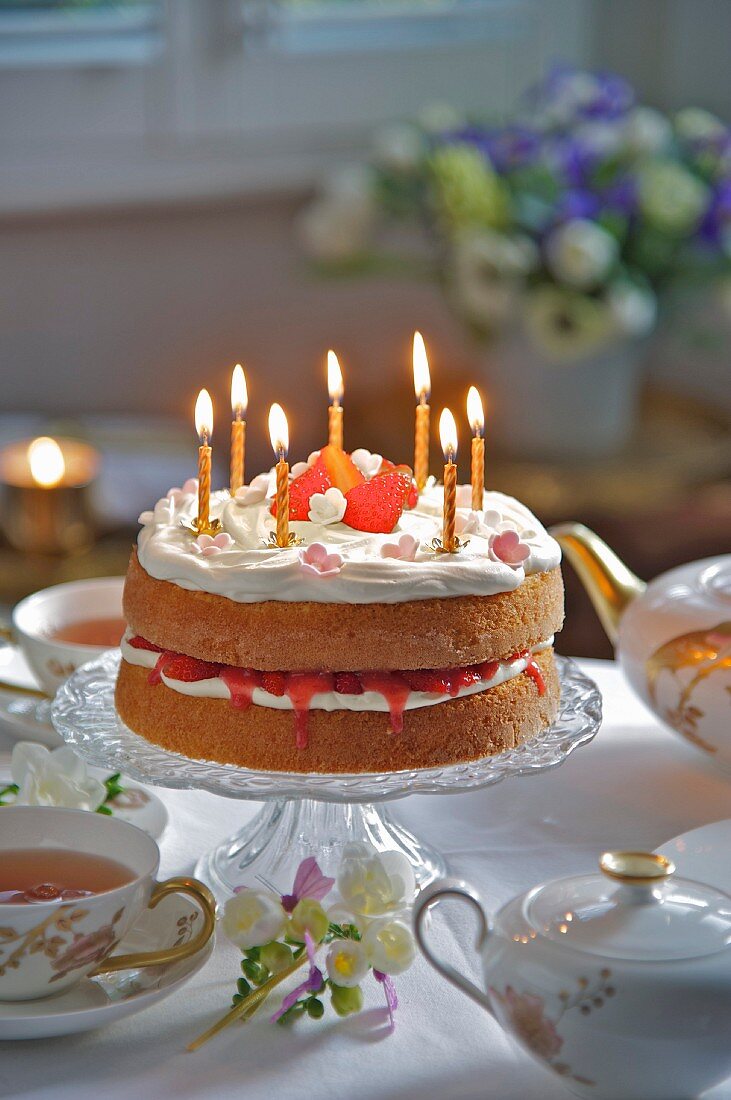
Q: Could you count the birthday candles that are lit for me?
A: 7